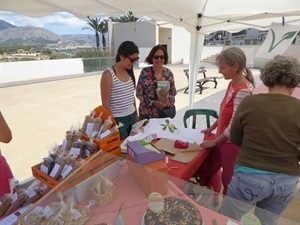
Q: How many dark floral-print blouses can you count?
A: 1